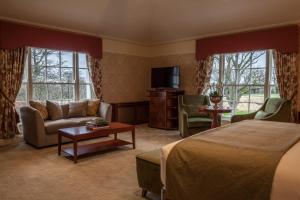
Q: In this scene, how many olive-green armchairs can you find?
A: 2